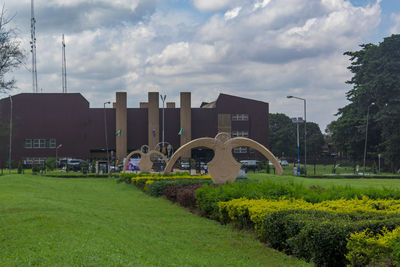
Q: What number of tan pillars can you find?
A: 3